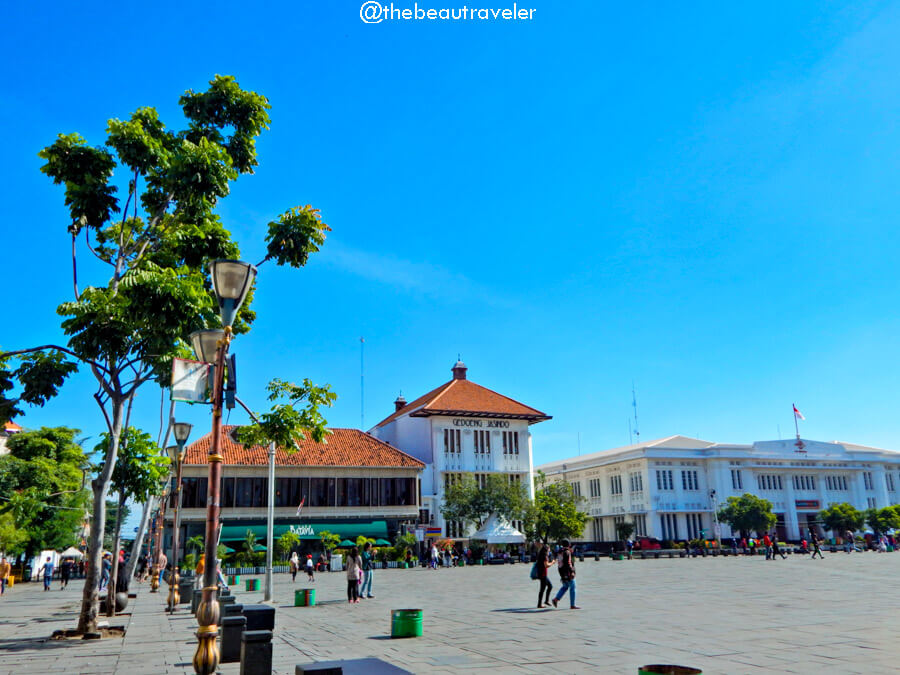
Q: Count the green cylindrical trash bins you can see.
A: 5